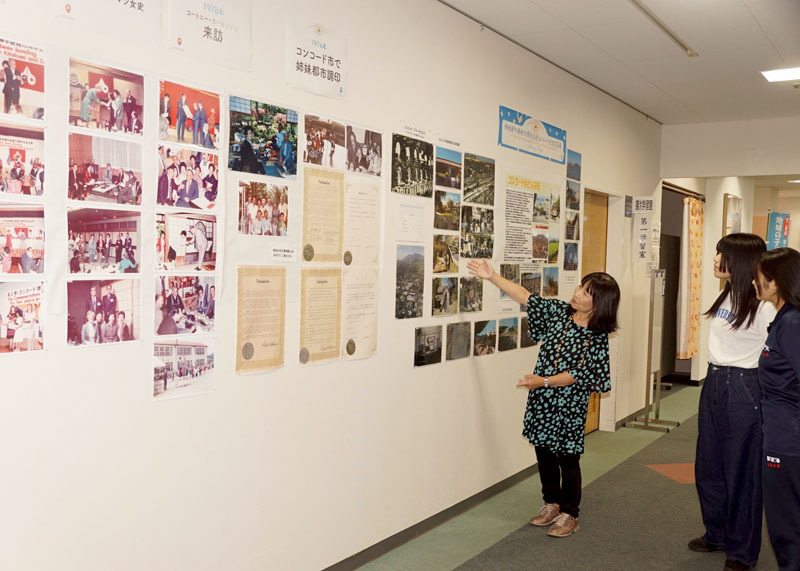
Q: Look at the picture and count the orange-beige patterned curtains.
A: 1